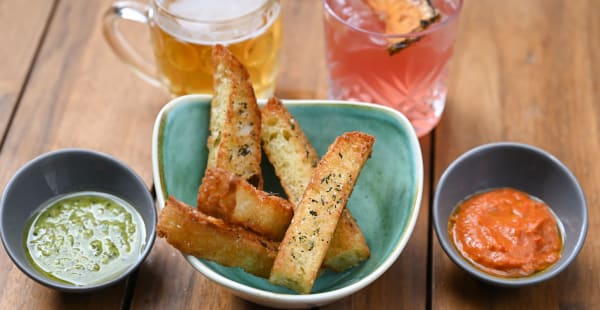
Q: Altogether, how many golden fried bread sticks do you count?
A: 5